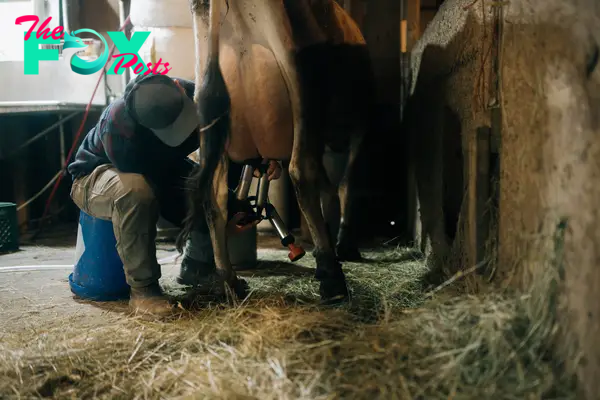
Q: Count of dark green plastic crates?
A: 1